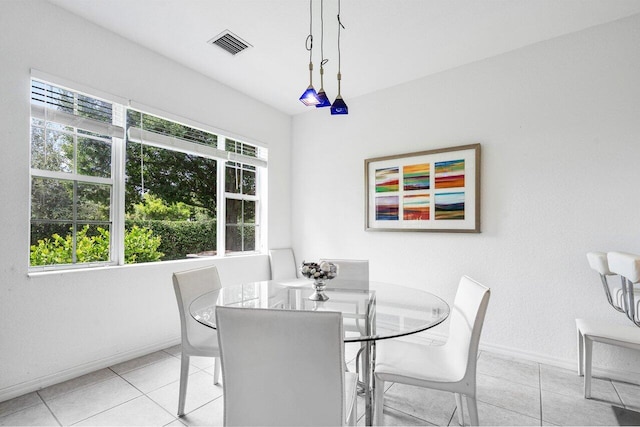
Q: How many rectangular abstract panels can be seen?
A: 6